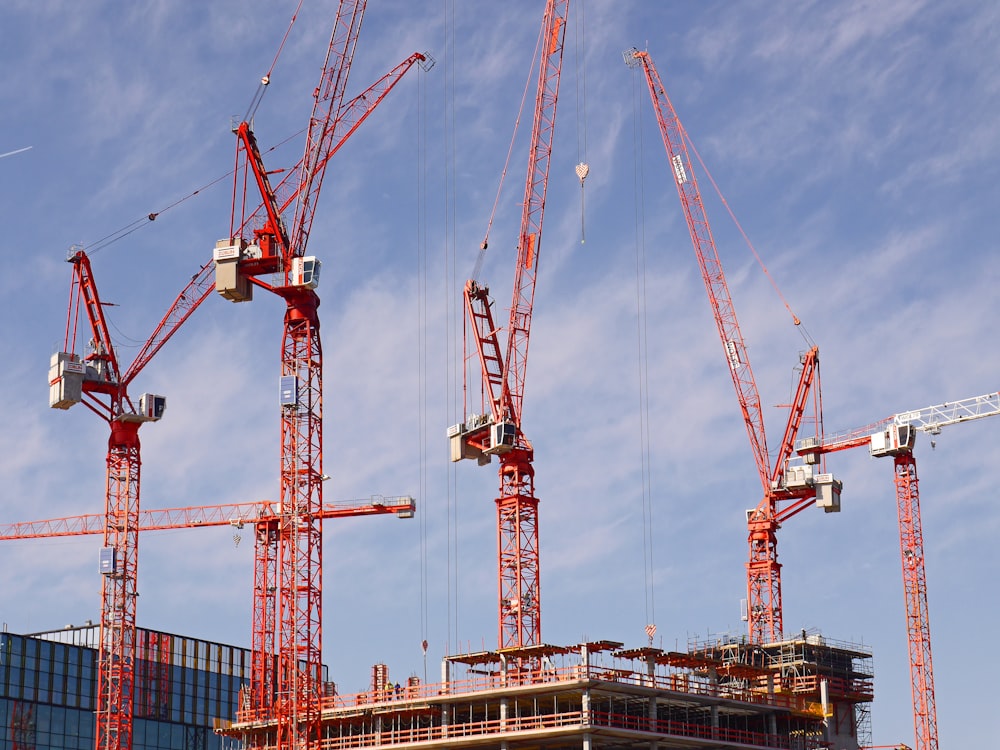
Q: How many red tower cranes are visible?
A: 6